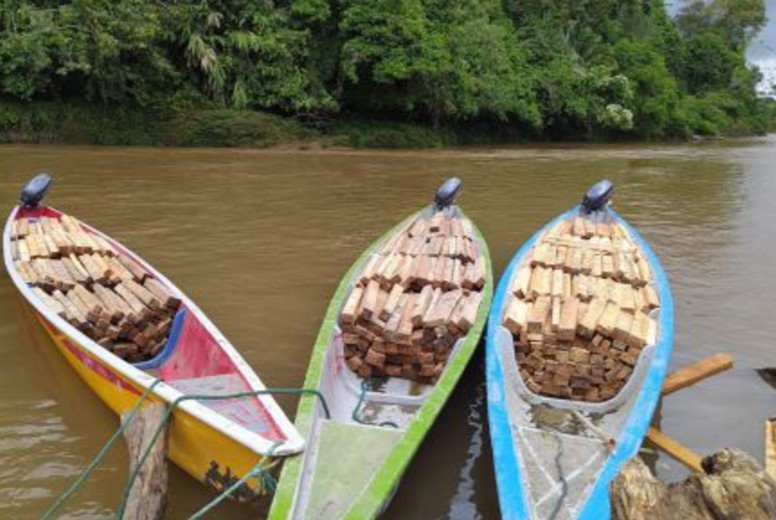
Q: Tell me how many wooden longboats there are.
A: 3